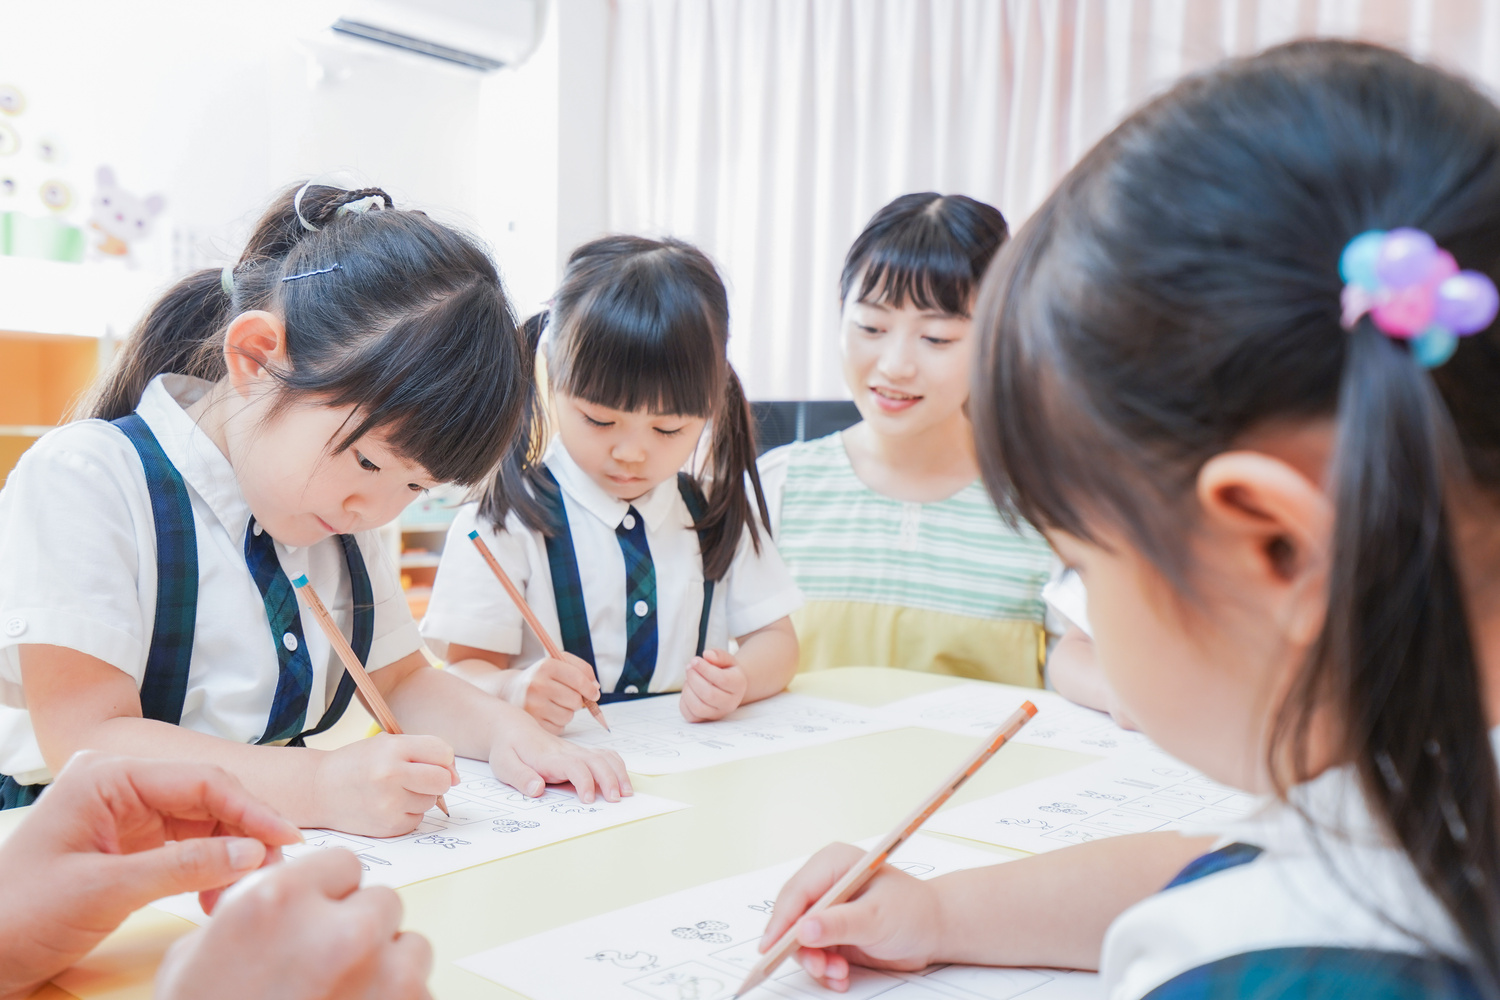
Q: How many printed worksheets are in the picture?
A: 5